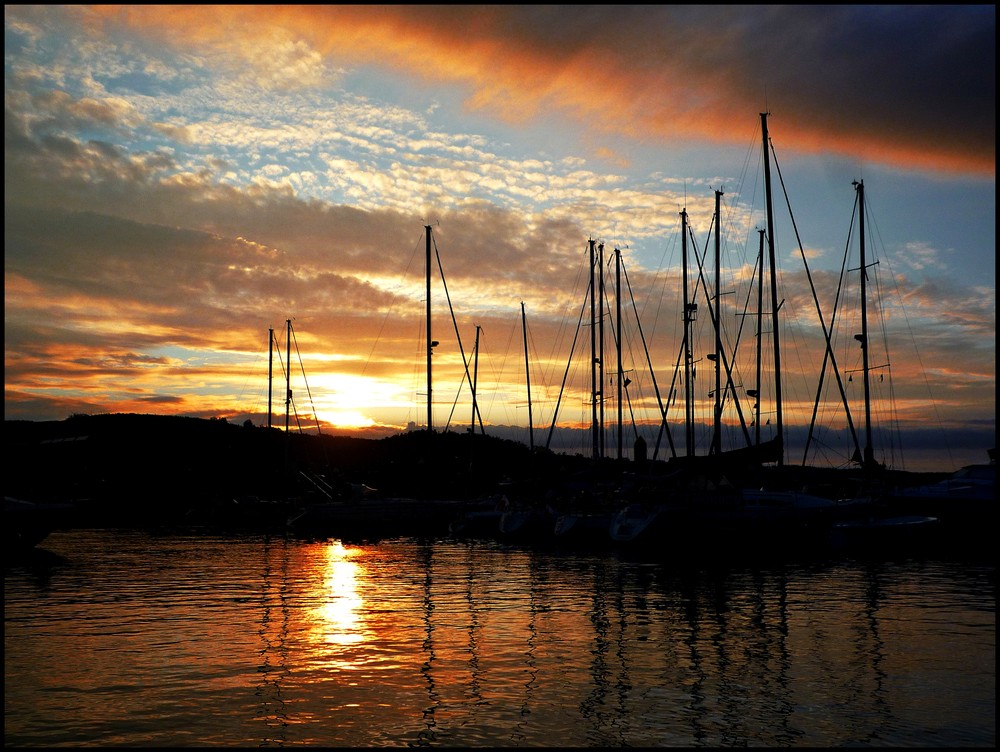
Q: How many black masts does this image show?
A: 13